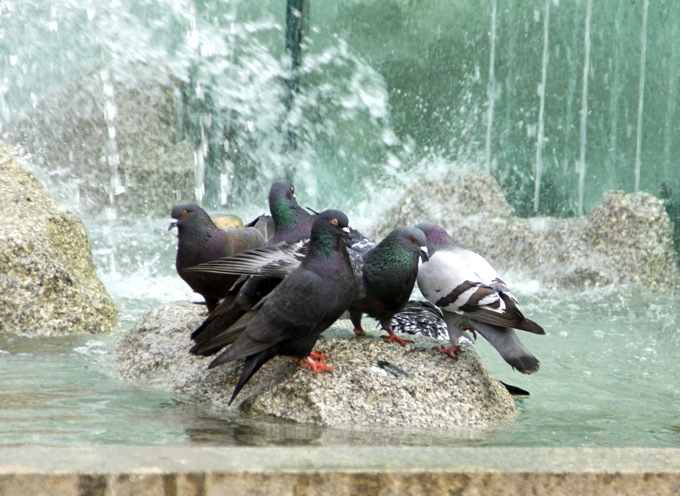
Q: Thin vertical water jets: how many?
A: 4